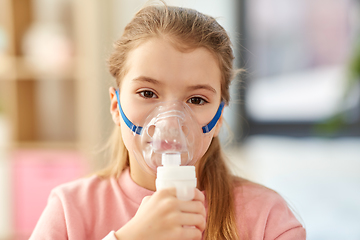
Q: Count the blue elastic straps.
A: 2